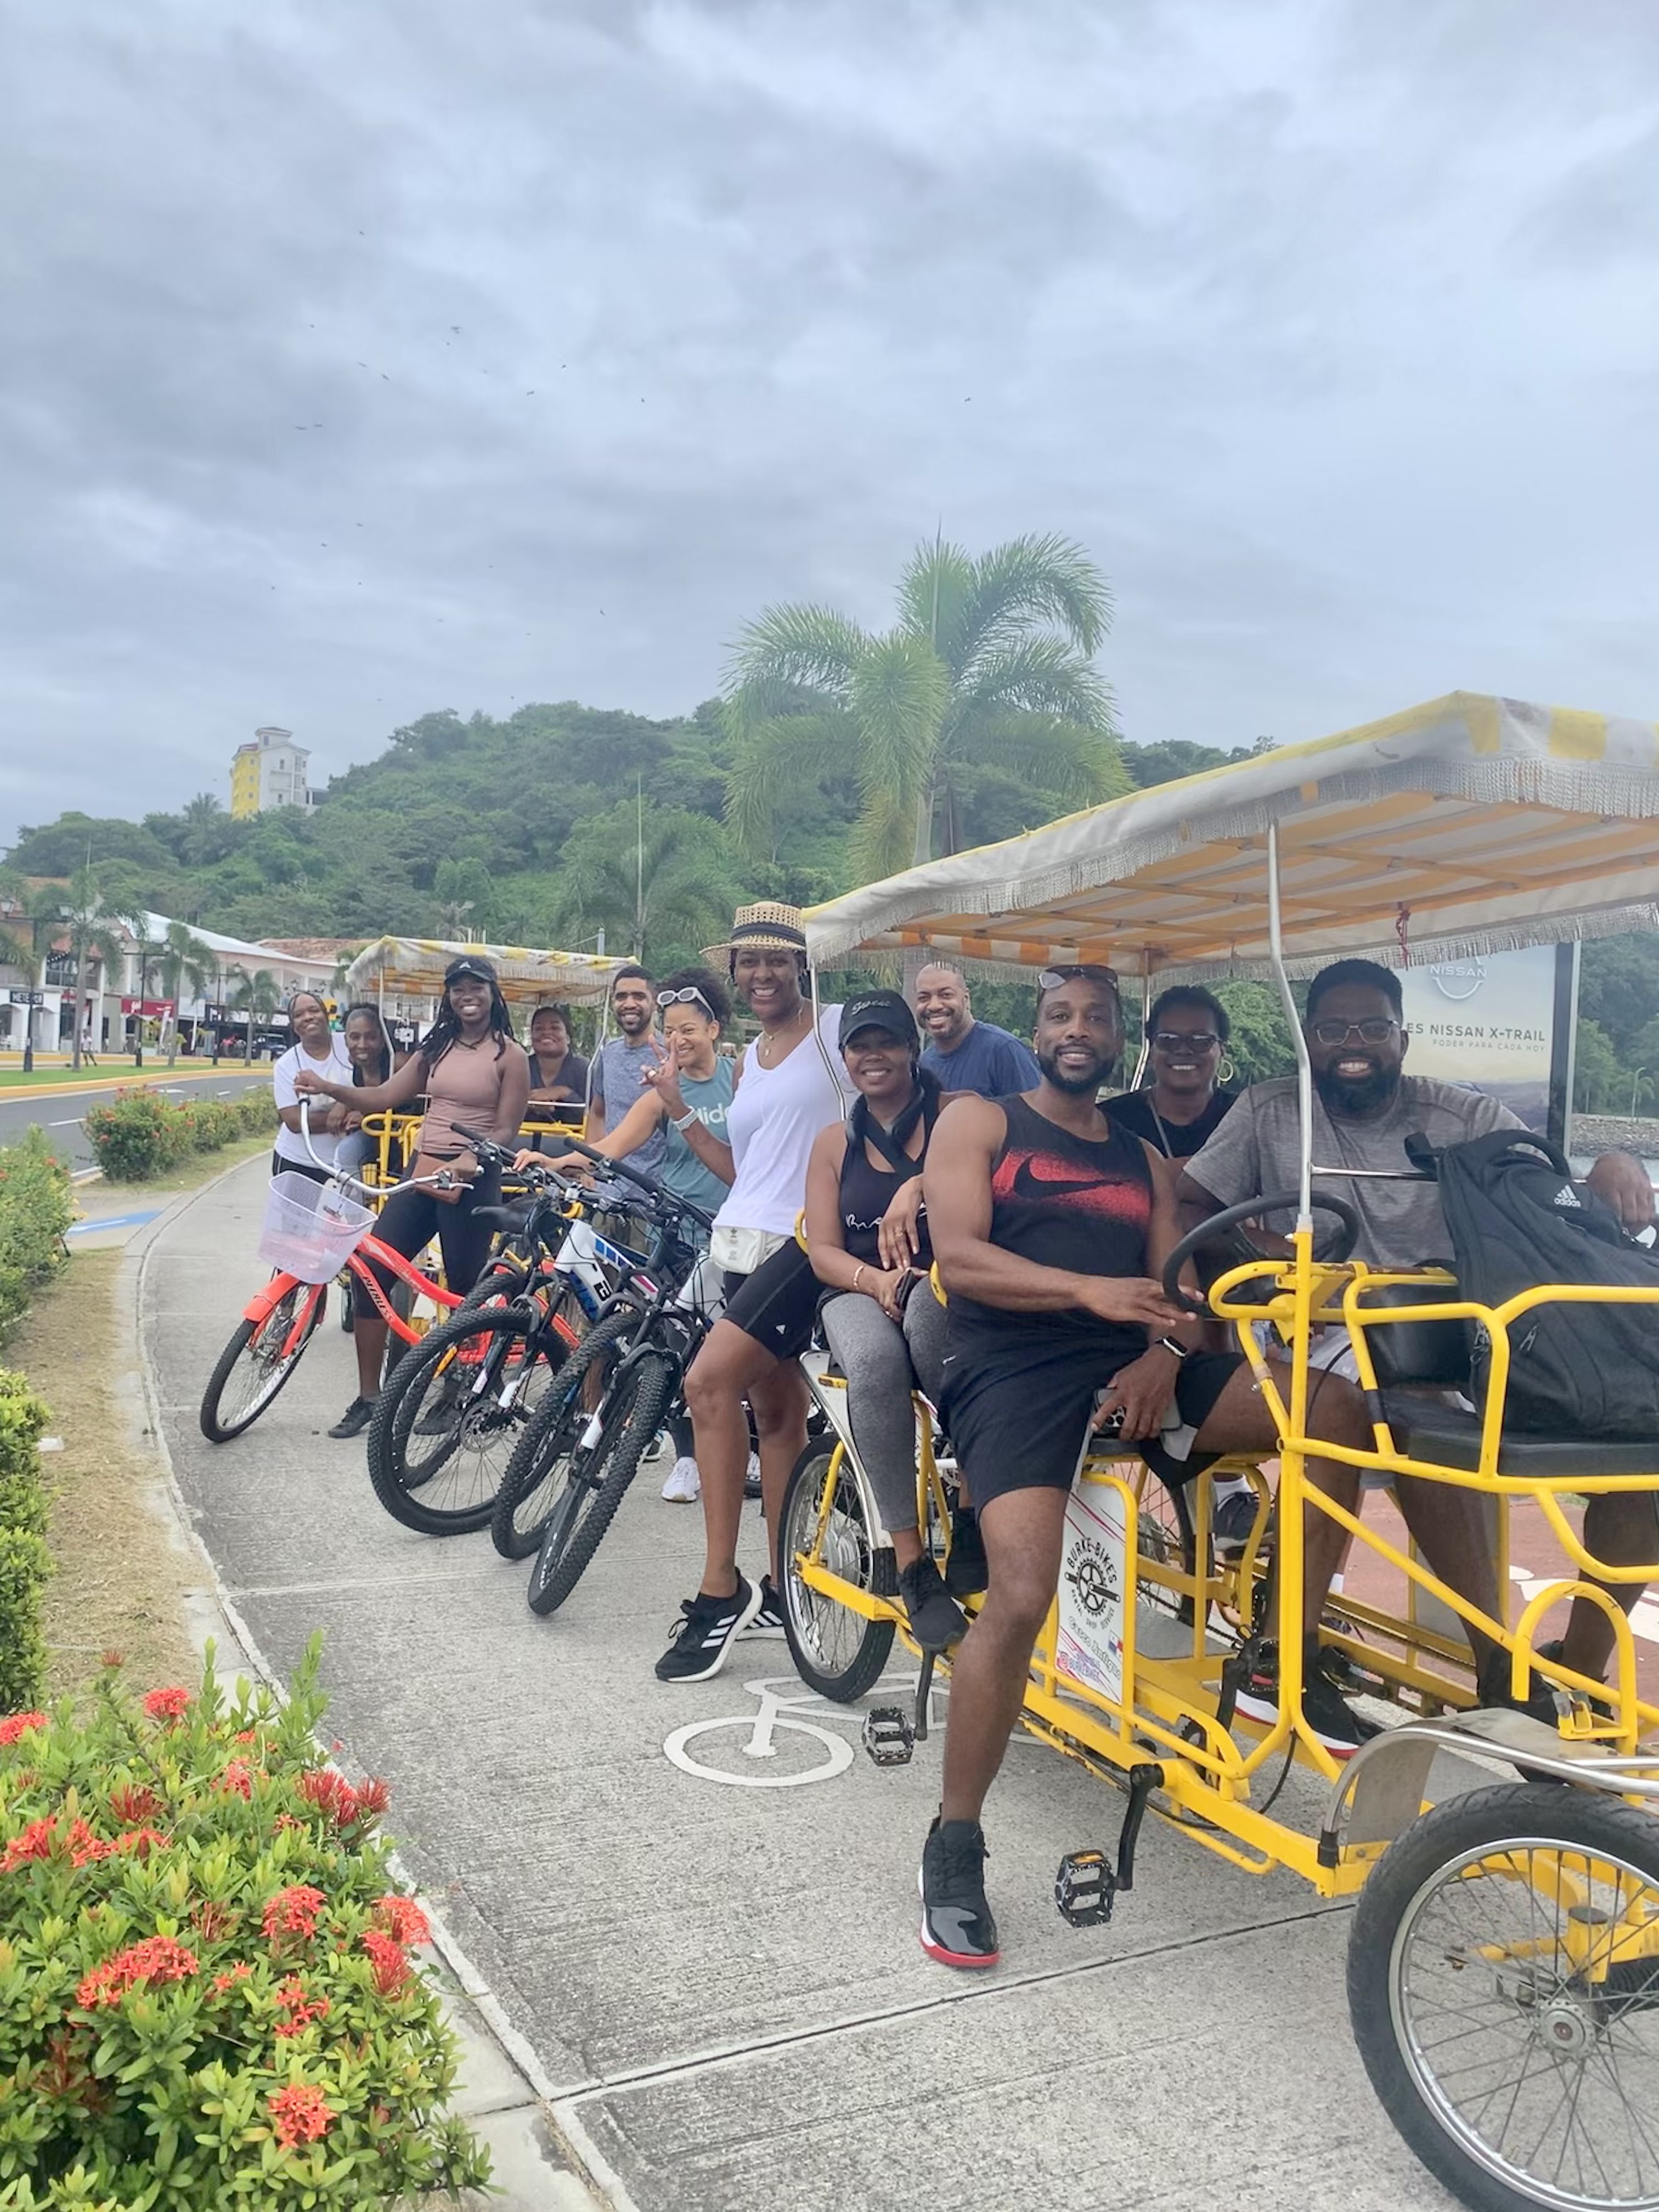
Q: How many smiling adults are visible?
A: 12